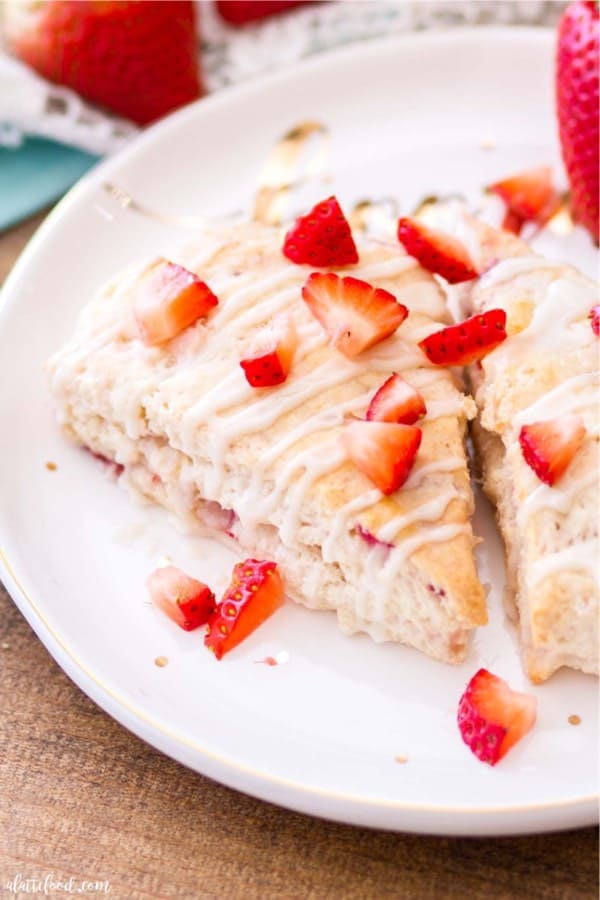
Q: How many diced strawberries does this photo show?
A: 14